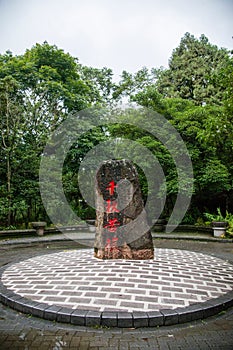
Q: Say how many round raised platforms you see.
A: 1